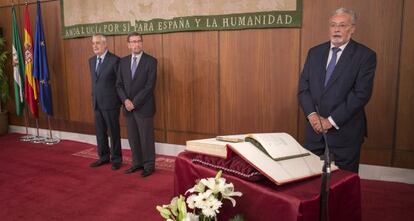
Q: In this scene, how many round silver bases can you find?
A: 3